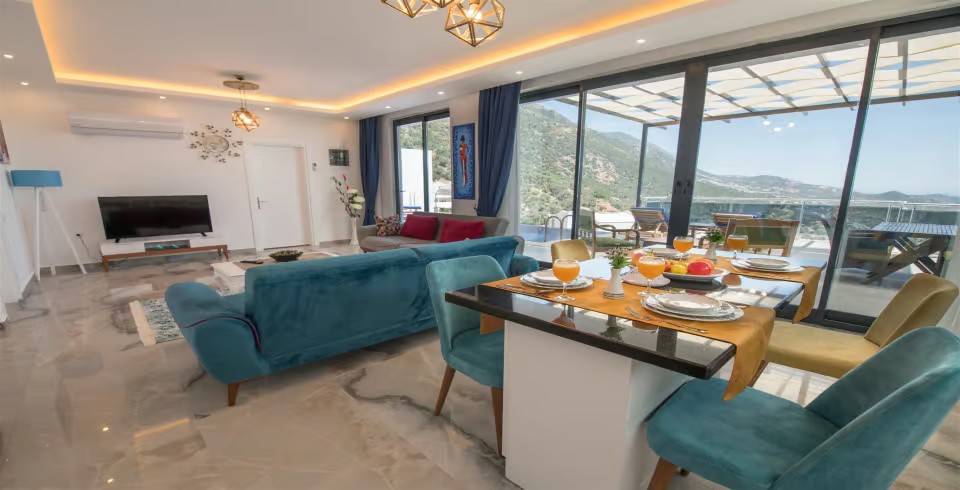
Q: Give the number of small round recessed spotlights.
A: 9